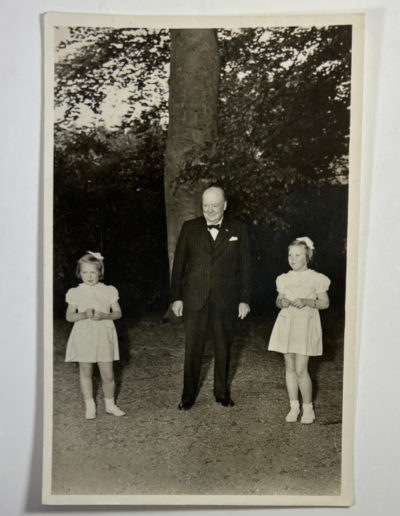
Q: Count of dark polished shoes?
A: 2